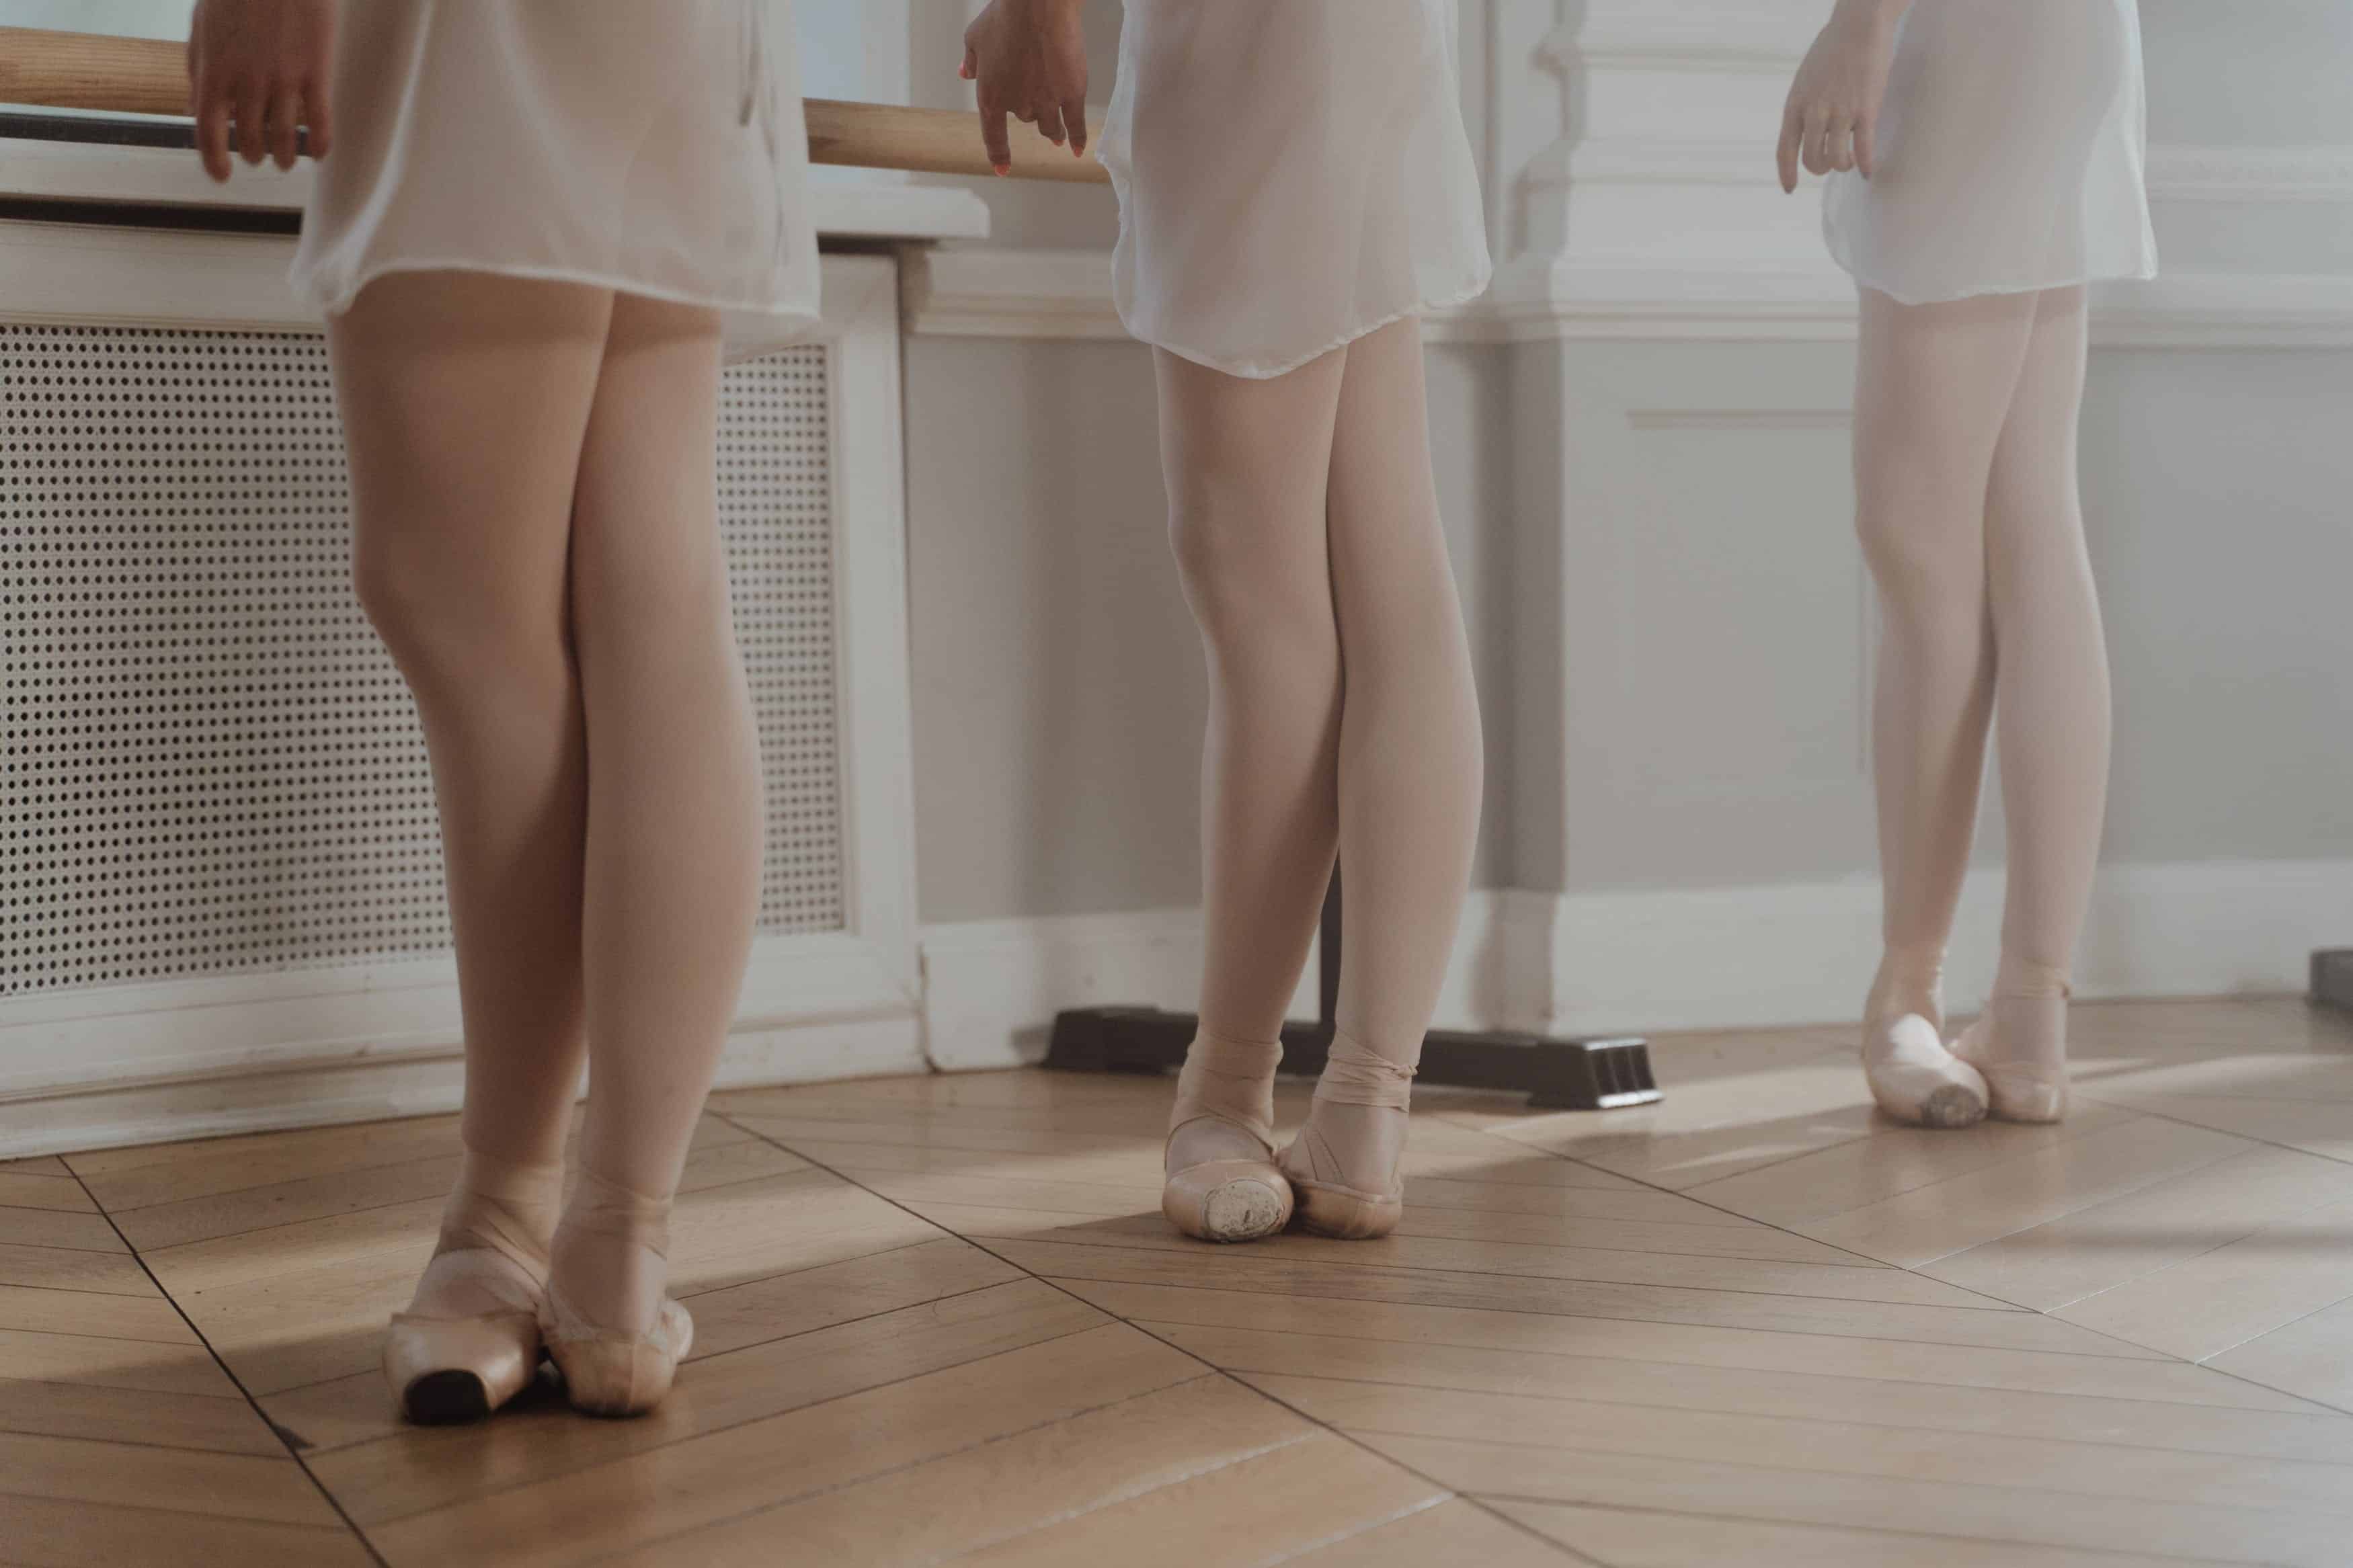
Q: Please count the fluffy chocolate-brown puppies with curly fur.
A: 0